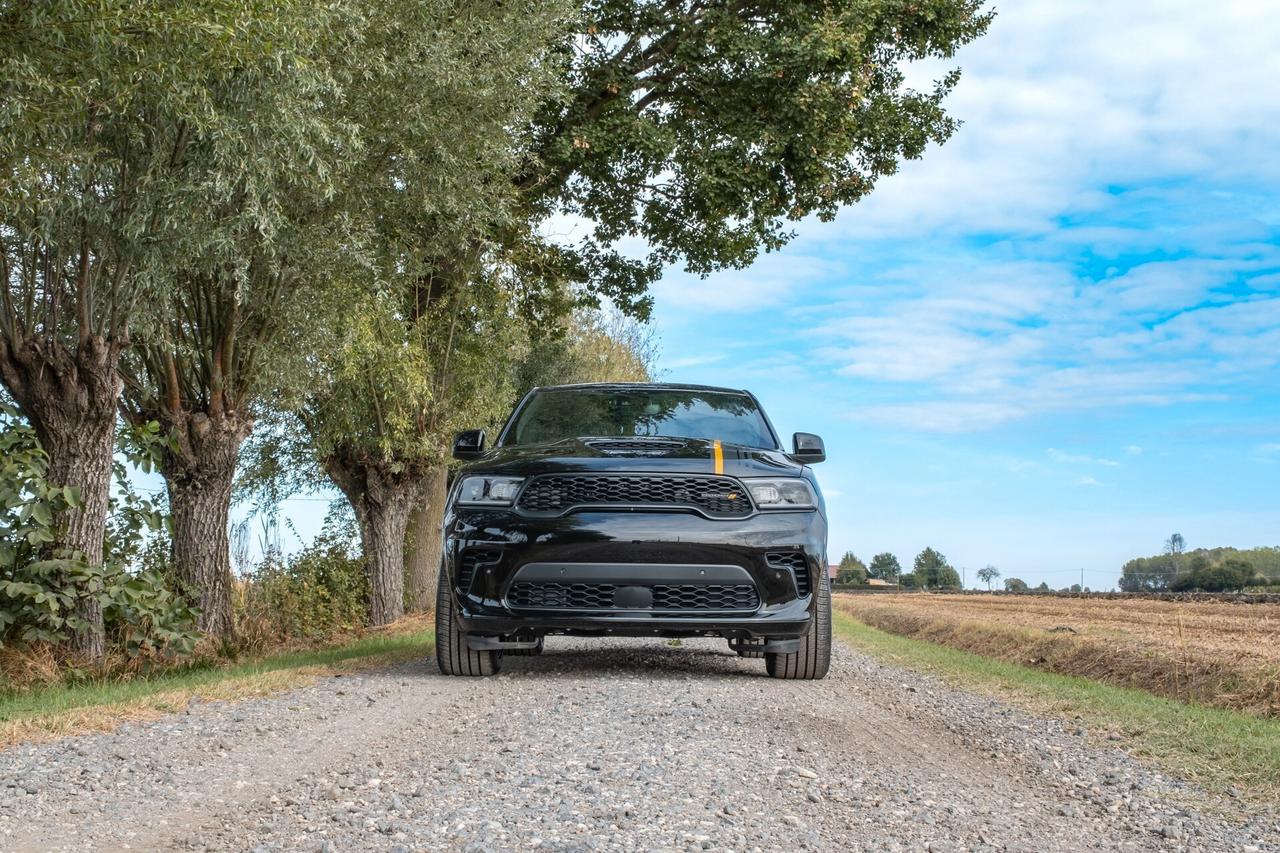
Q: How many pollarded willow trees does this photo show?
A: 3